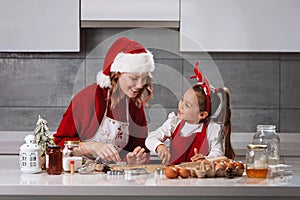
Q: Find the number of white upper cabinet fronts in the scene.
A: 3